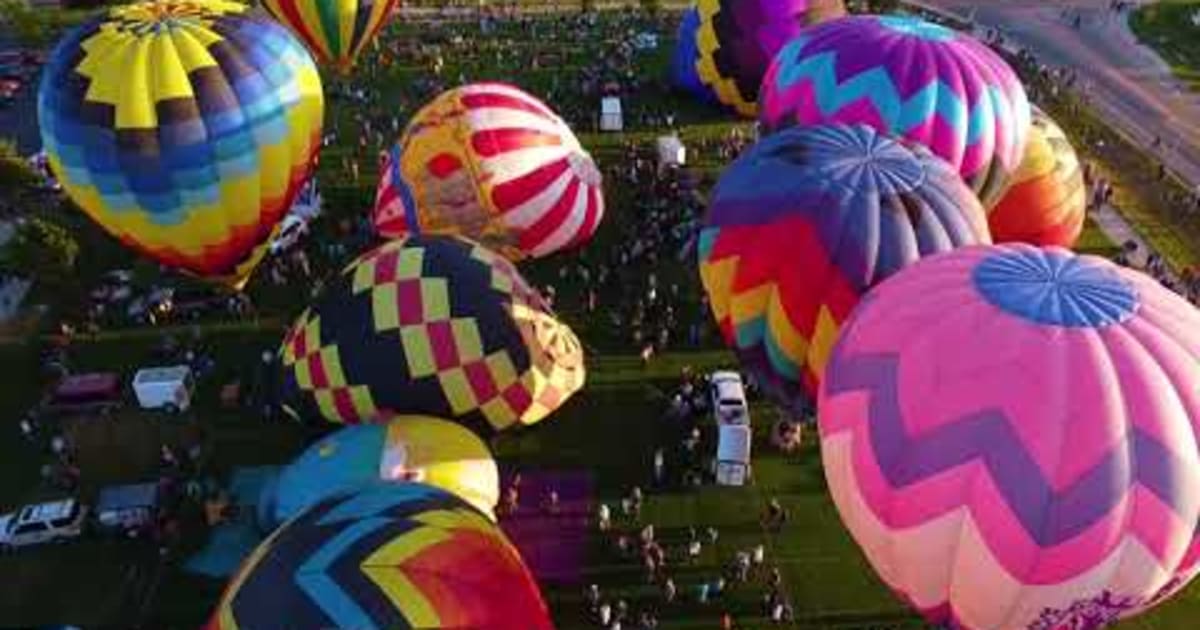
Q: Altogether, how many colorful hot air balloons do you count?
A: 11